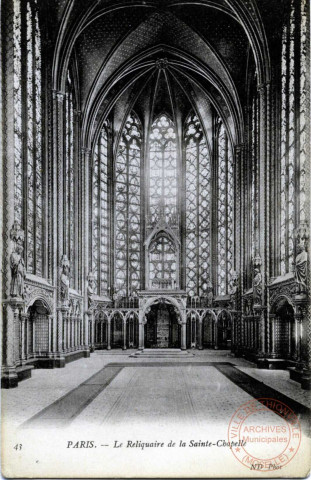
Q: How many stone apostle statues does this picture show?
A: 6